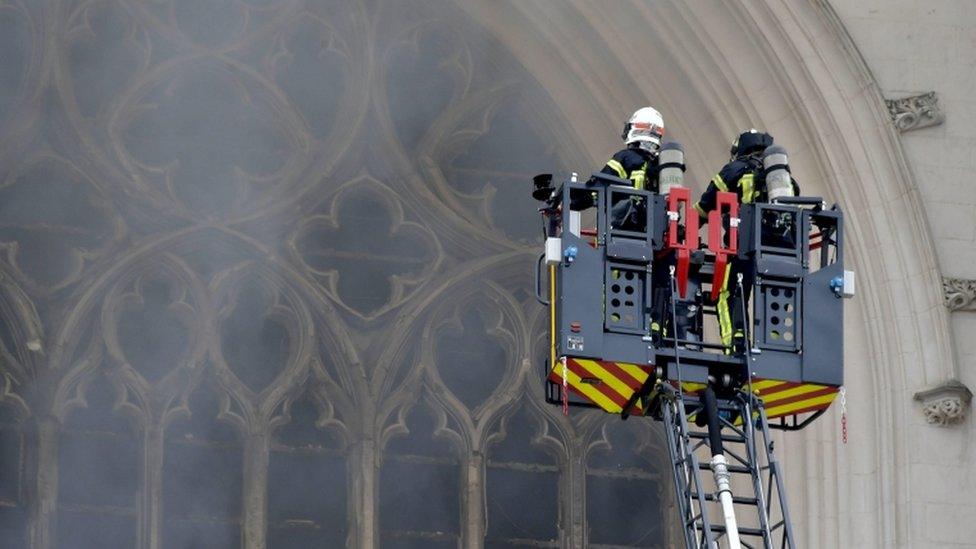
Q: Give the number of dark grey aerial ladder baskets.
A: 1